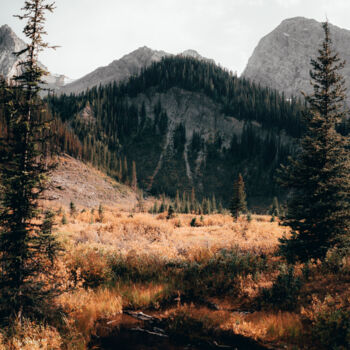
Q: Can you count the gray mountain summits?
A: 3